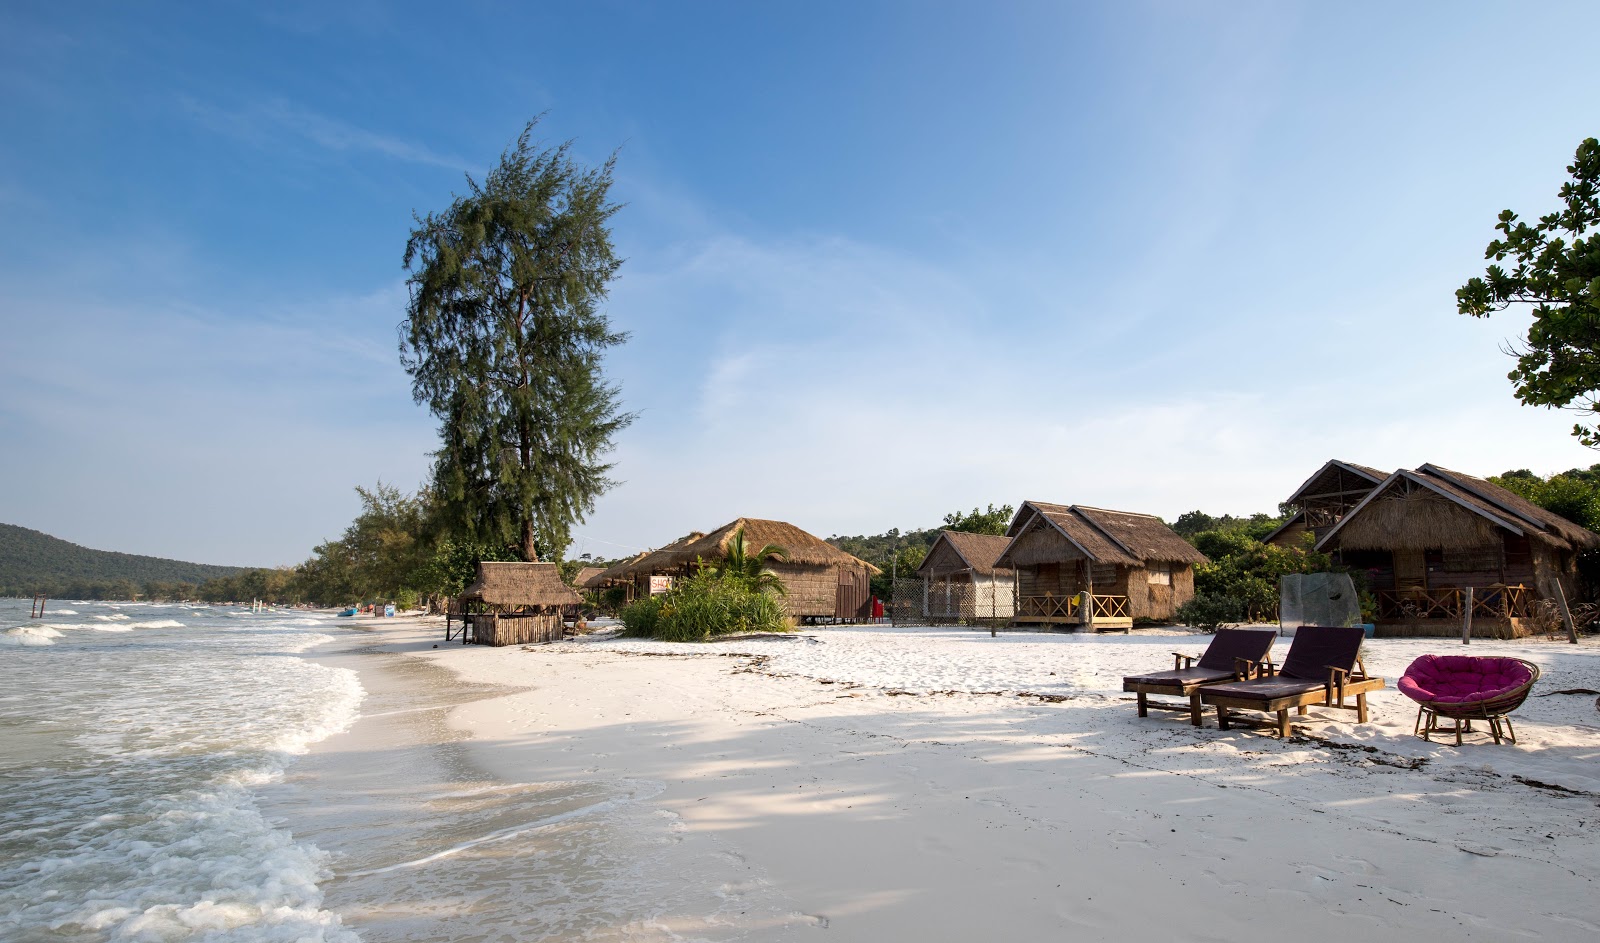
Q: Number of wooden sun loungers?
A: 2